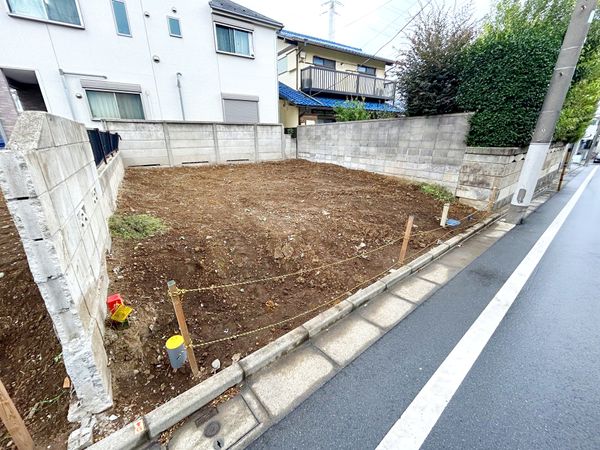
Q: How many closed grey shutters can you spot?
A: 1